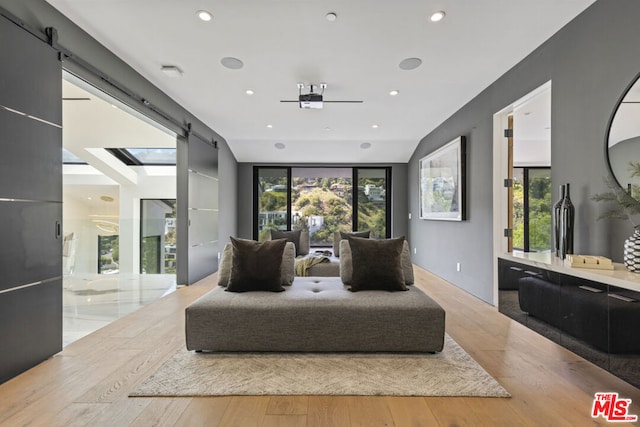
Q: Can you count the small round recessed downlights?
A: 6